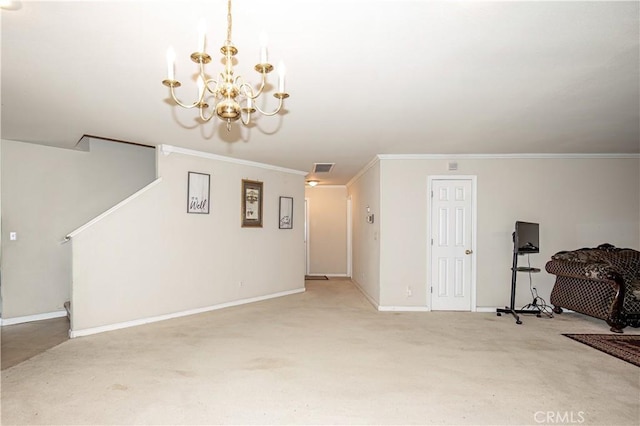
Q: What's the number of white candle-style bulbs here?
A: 6